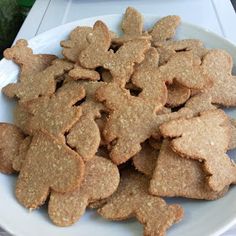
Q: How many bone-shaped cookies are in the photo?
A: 0